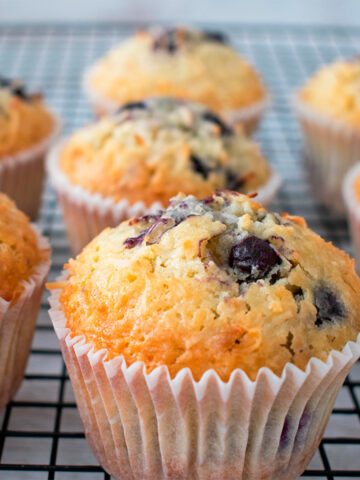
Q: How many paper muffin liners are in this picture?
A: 7